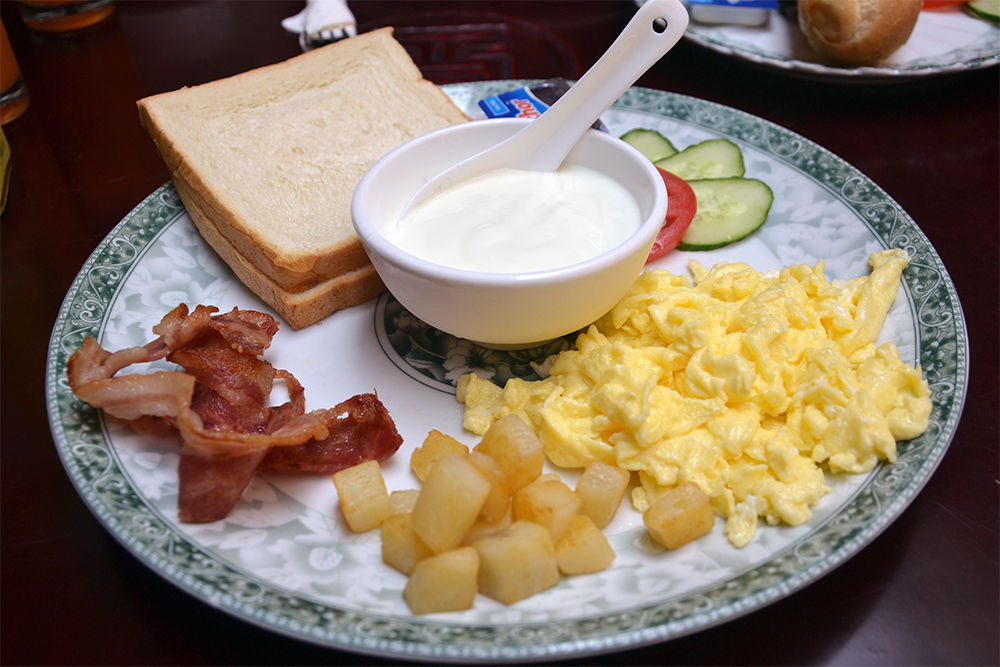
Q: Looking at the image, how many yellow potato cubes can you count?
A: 15